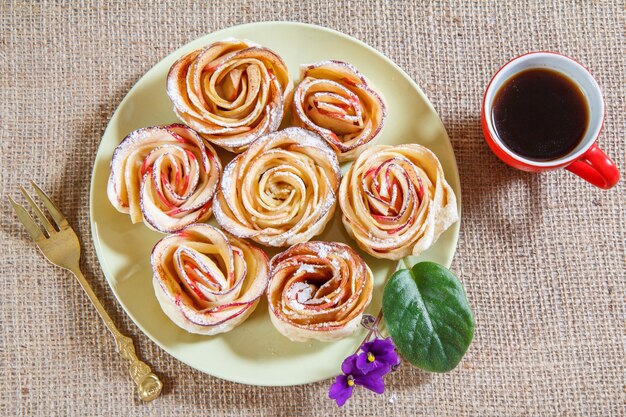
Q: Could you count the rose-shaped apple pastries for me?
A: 7